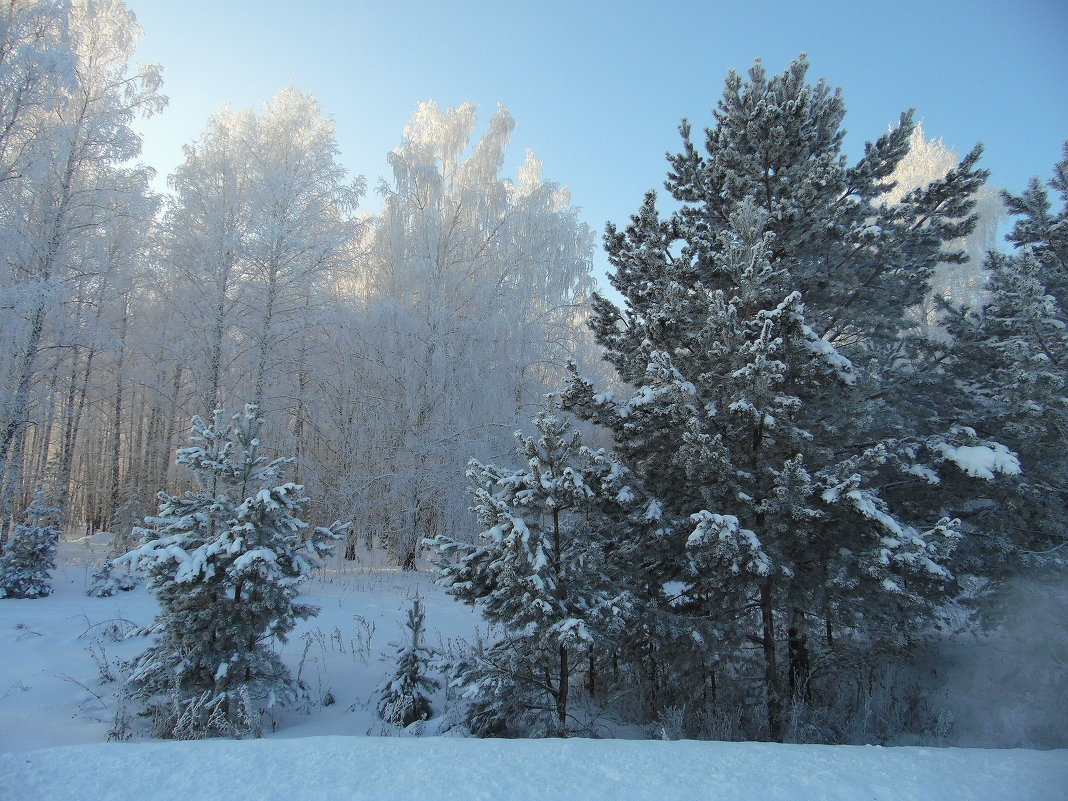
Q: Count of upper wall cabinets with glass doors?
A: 0